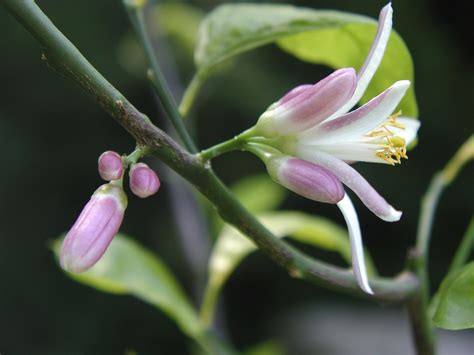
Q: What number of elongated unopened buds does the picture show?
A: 3